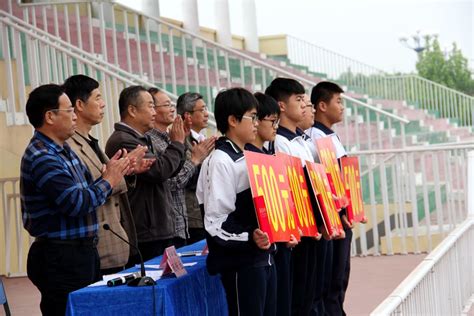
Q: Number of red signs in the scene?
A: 5